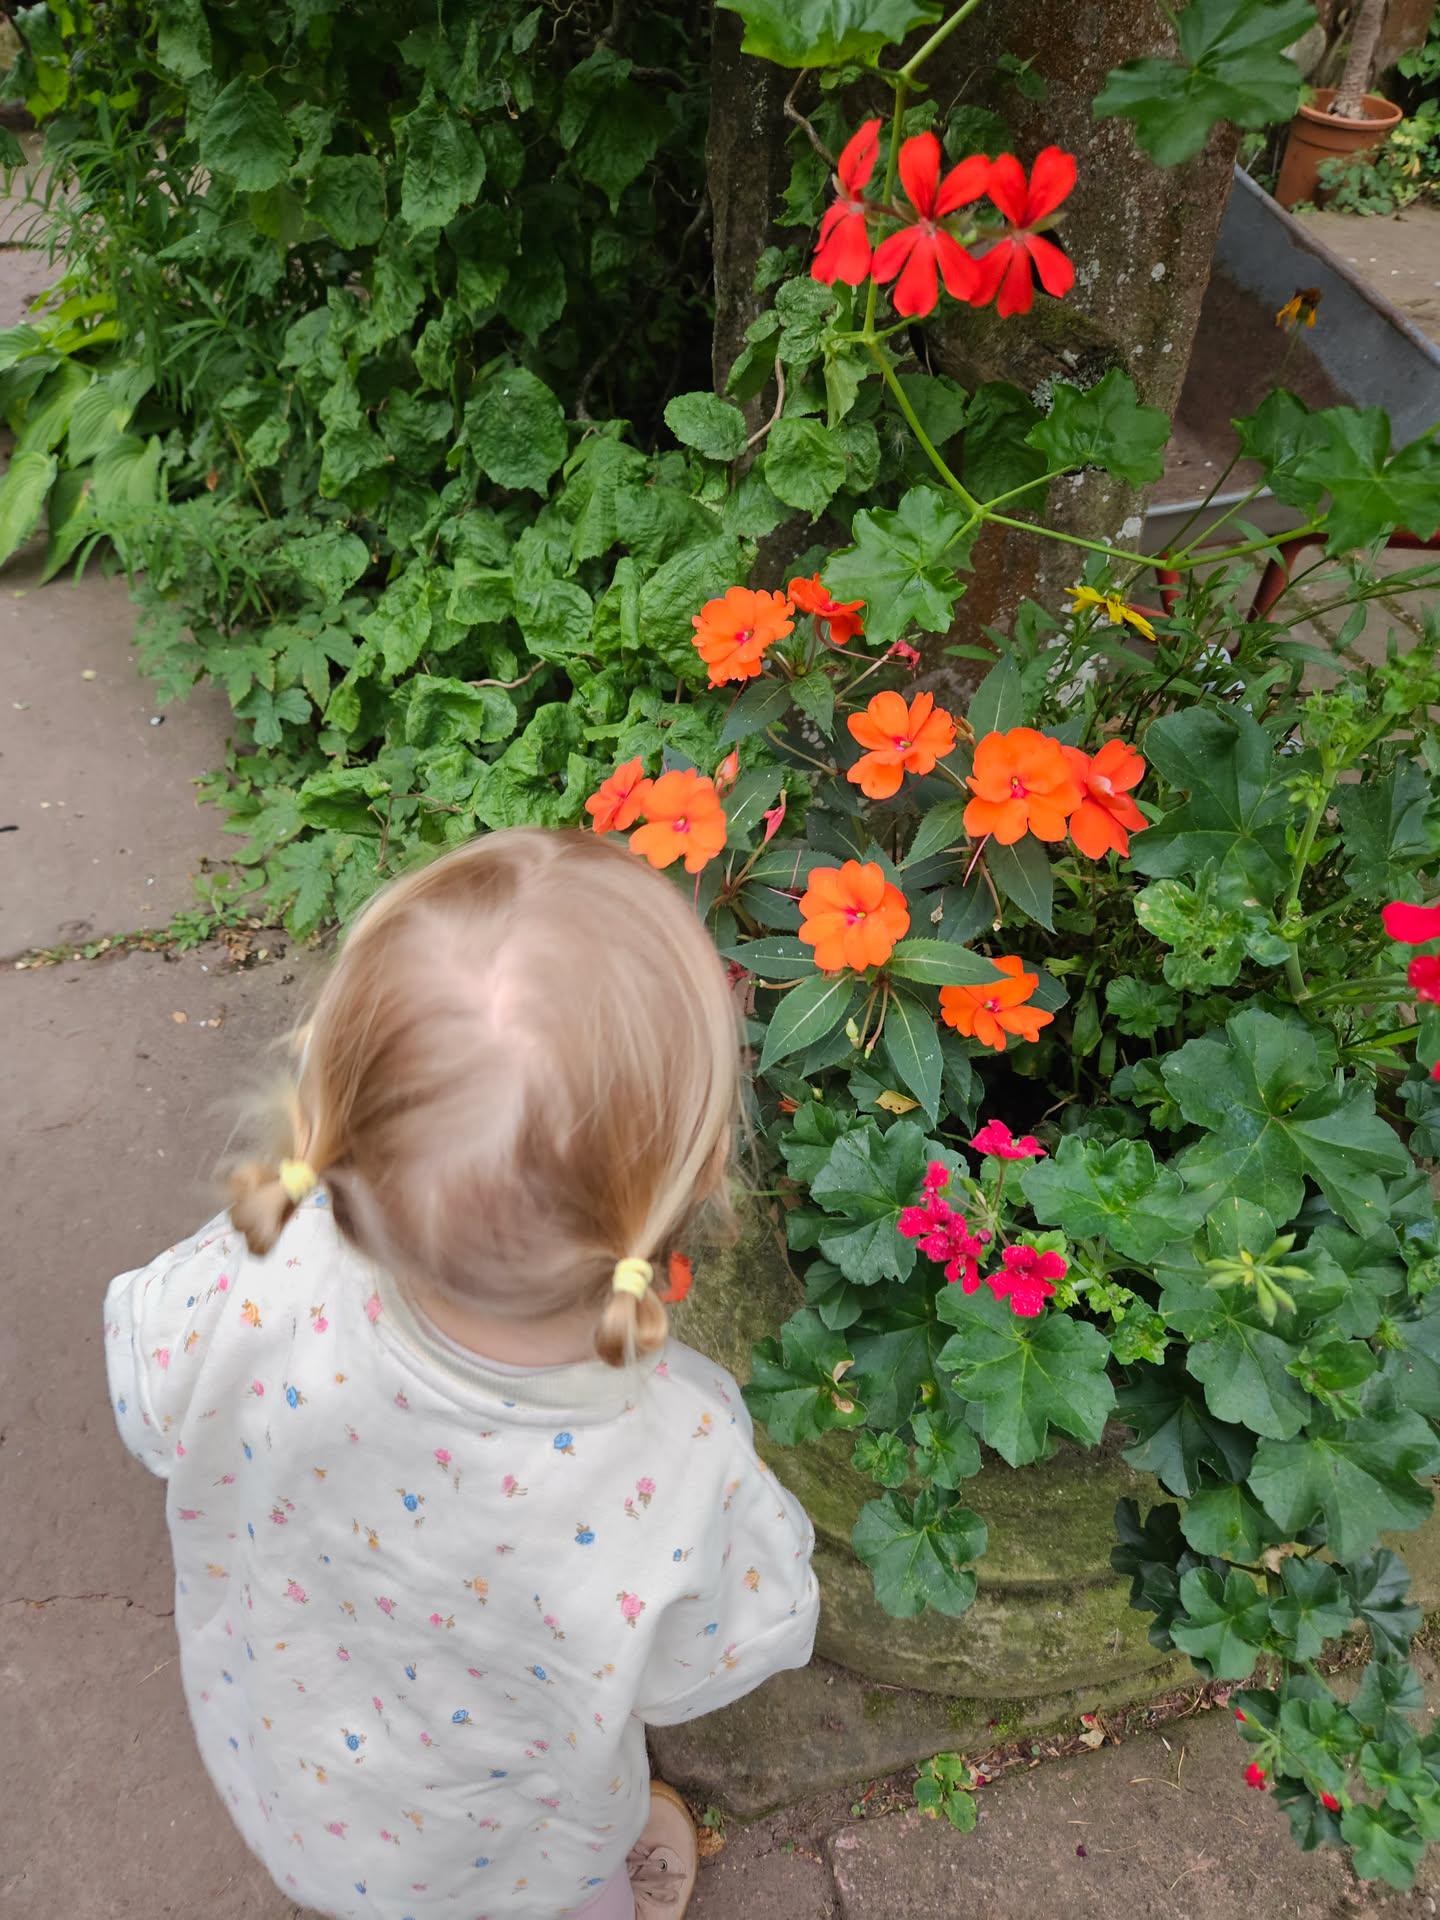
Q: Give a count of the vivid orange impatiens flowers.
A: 9